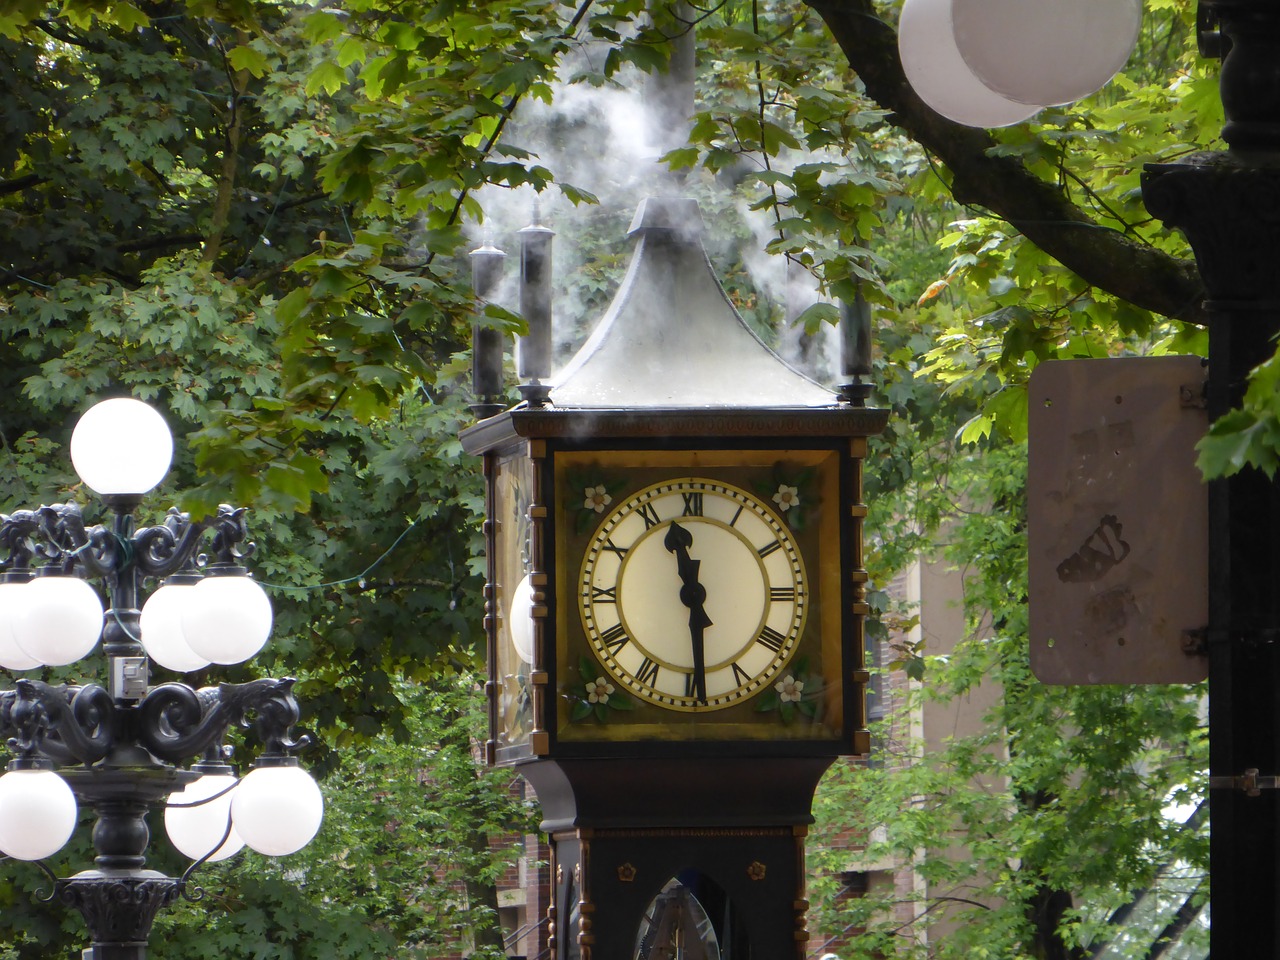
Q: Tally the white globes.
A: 10